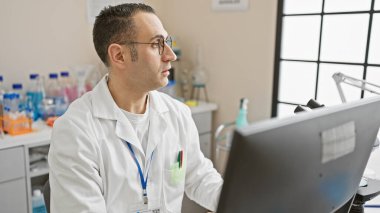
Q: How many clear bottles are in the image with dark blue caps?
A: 5